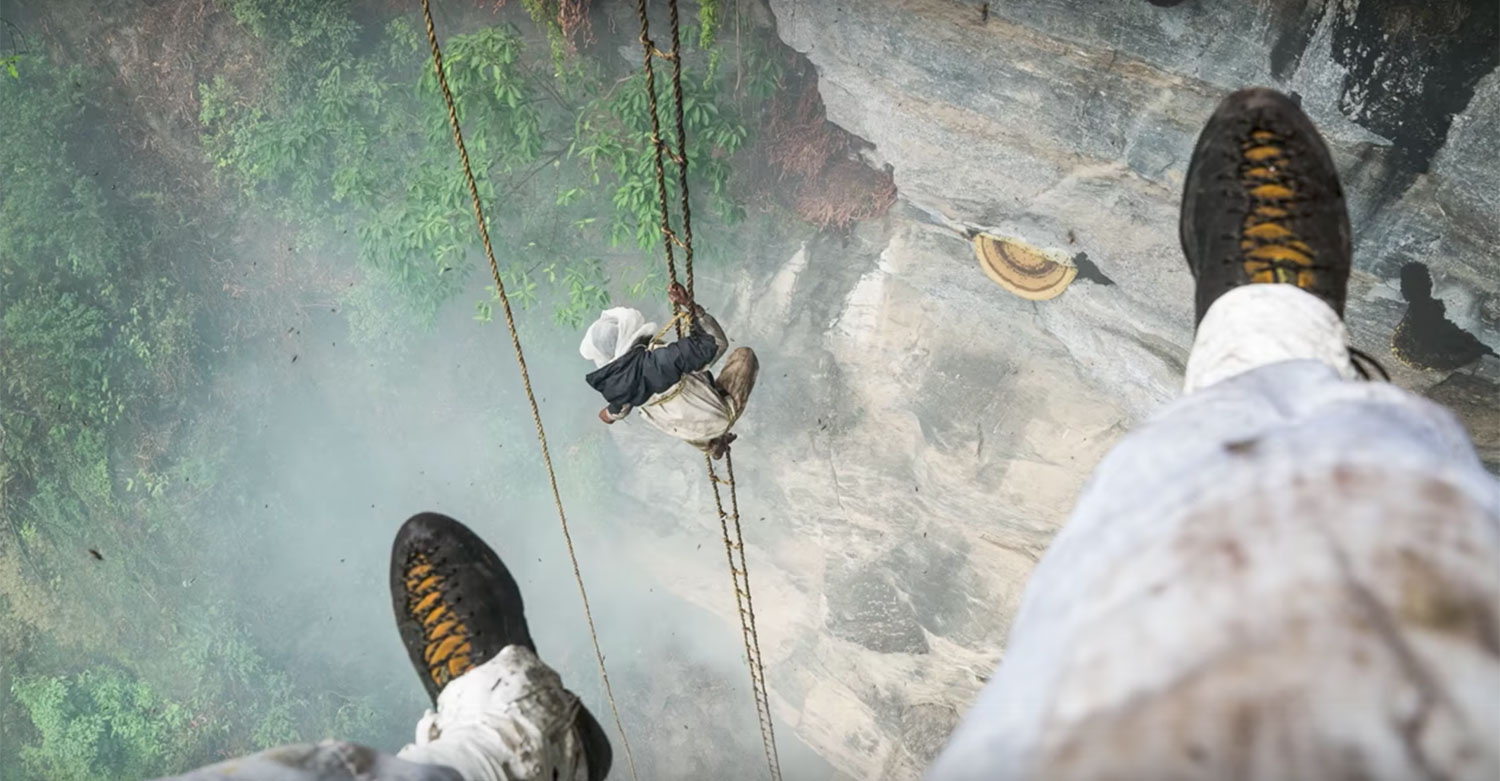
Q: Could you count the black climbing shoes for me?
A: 2